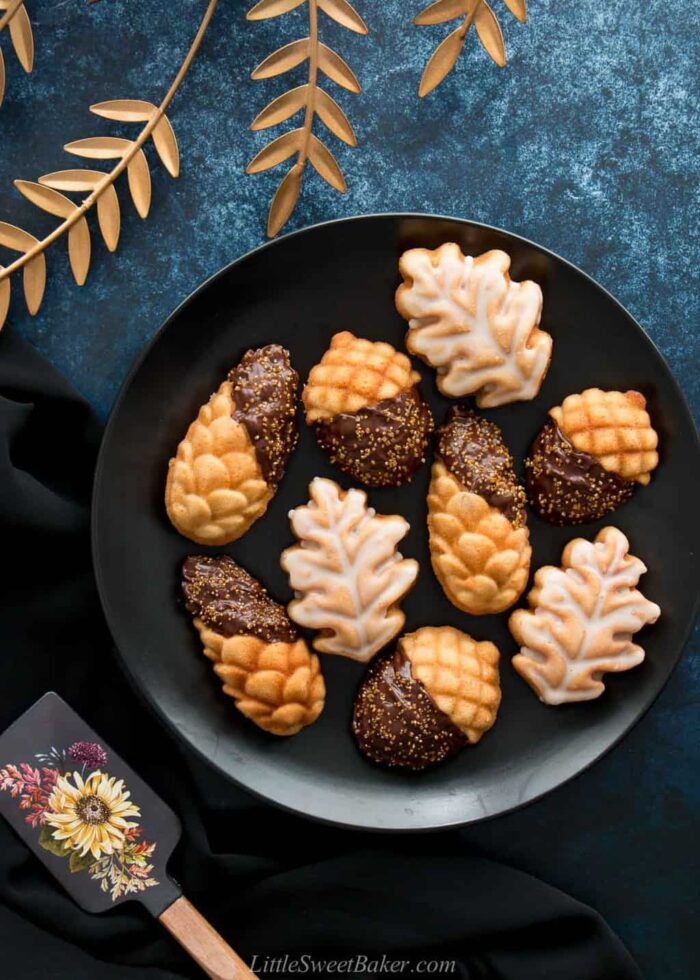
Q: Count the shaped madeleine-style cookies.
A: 9